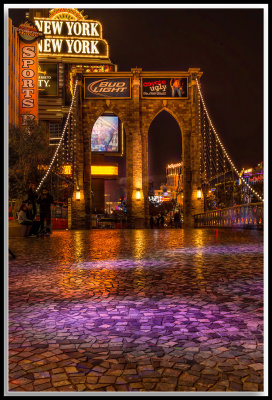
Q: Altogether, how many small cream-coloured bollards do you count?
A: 0